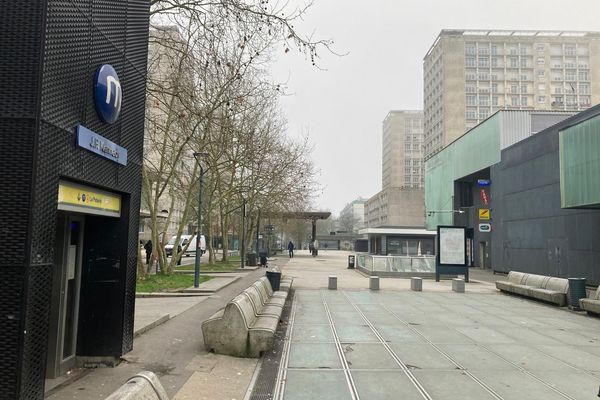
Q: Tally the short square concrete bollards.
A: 4